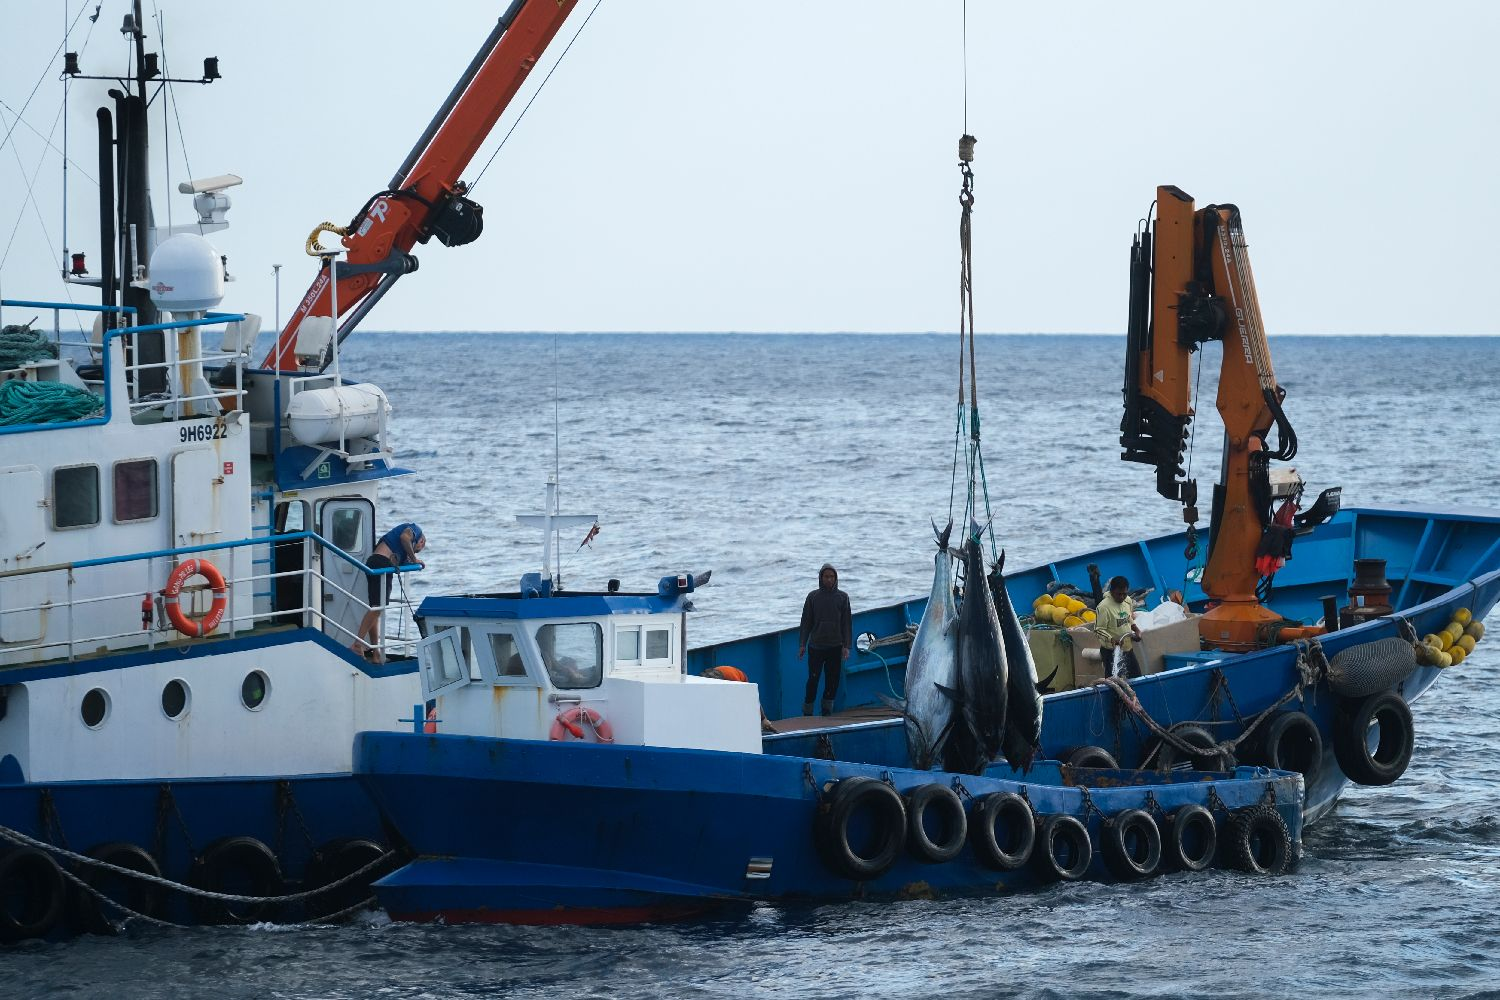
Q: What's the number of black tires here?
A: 15